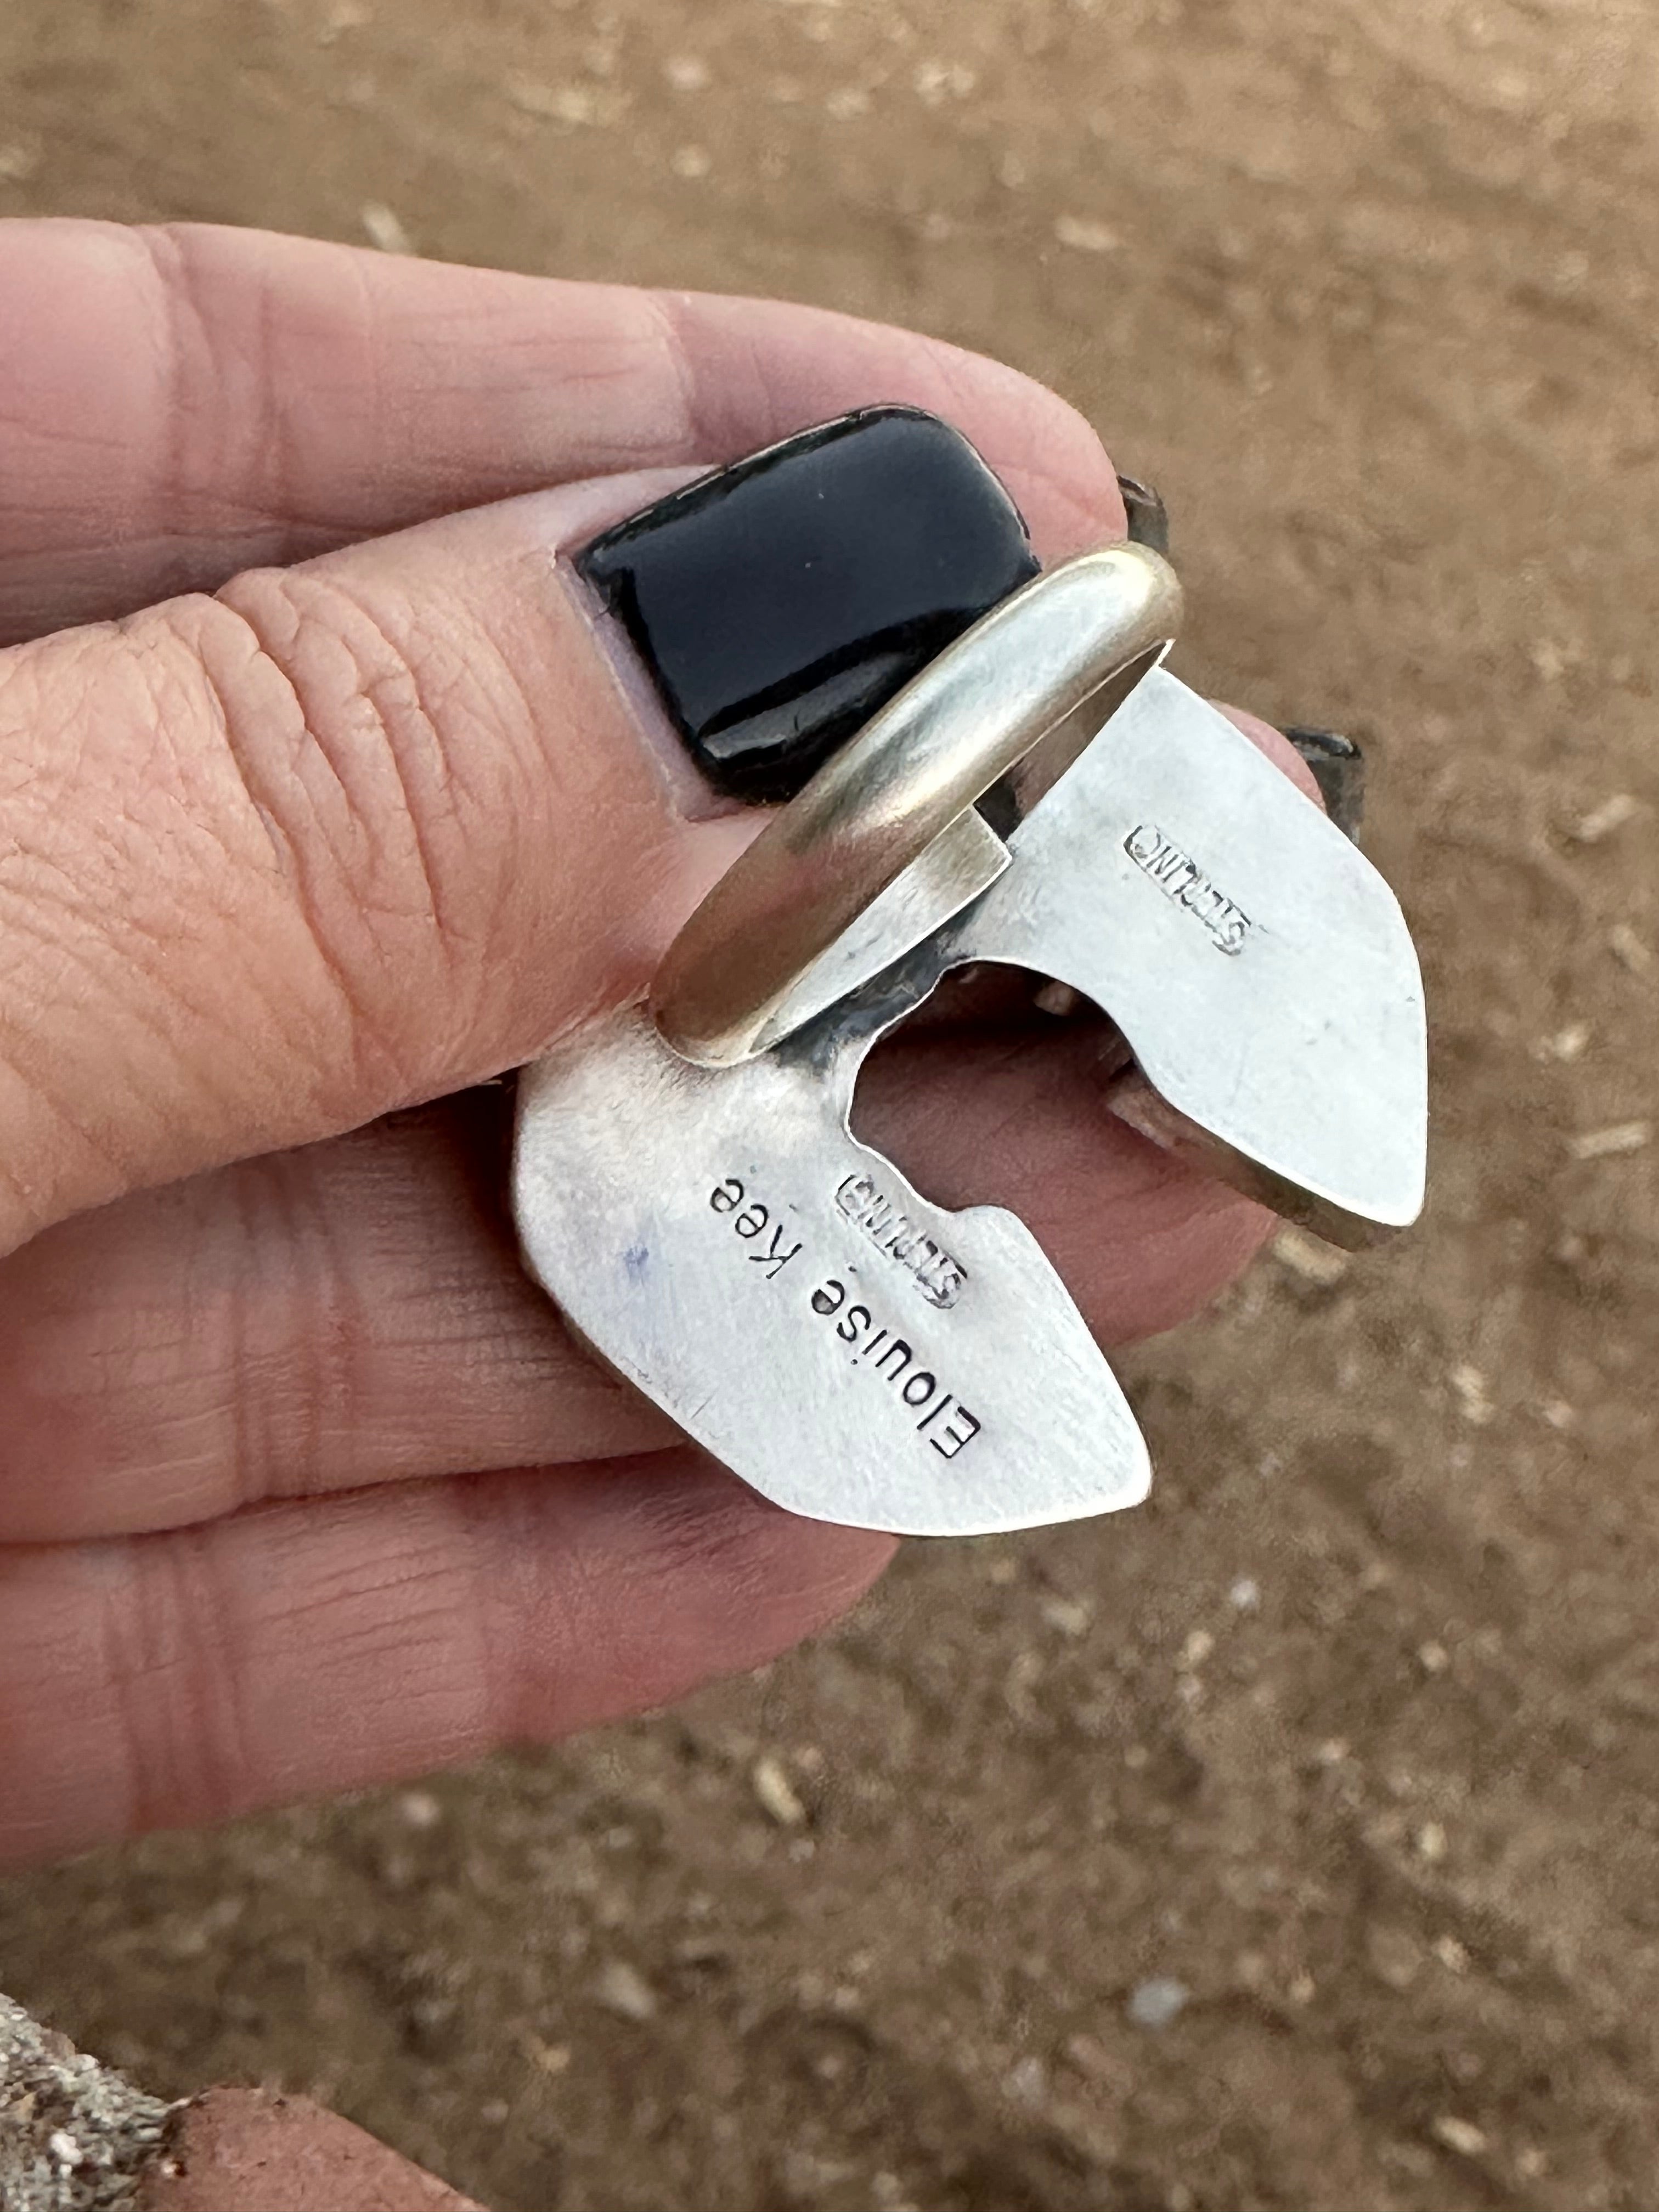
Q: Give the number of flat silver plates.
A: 2